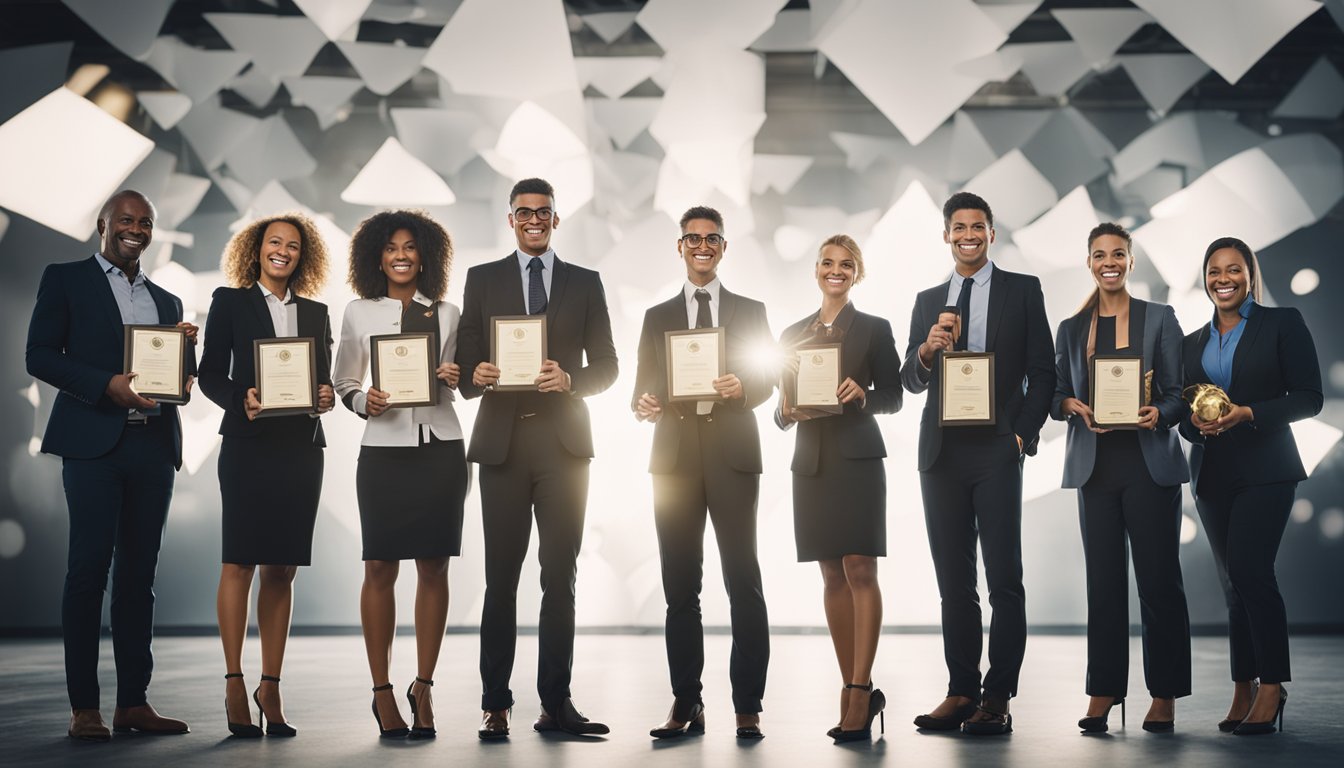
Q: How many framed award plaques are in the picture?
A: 8